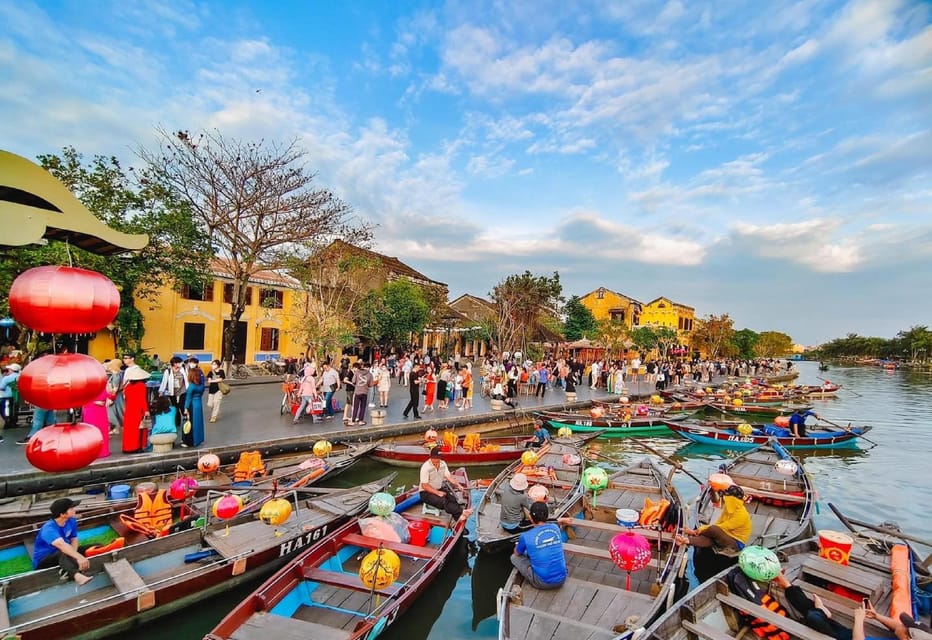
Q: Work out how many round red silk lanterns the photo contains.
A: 3